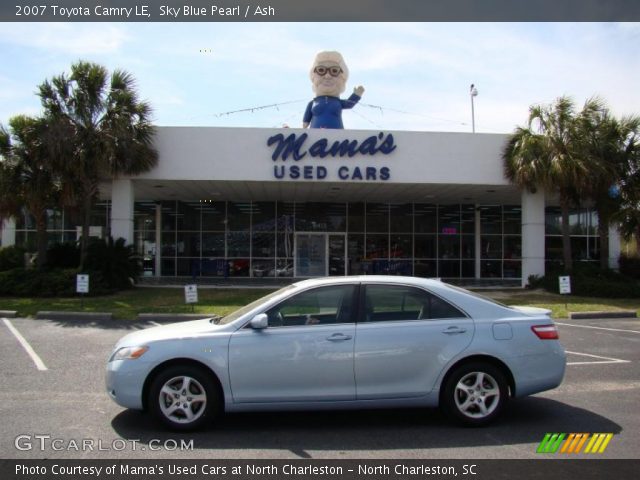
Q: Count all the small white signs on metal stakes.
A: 3